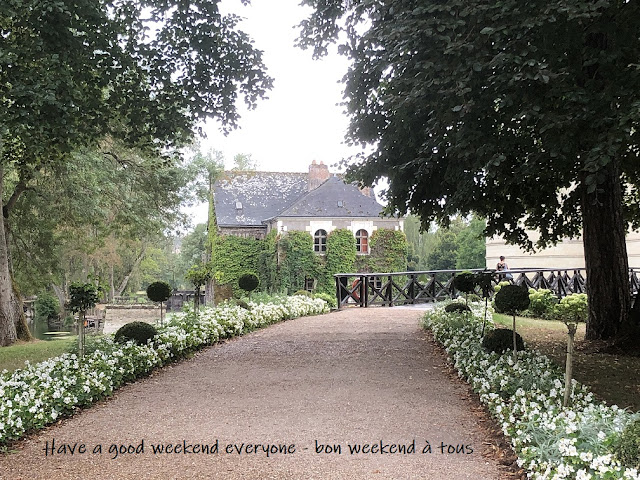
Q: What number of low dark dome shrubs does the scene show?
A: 3